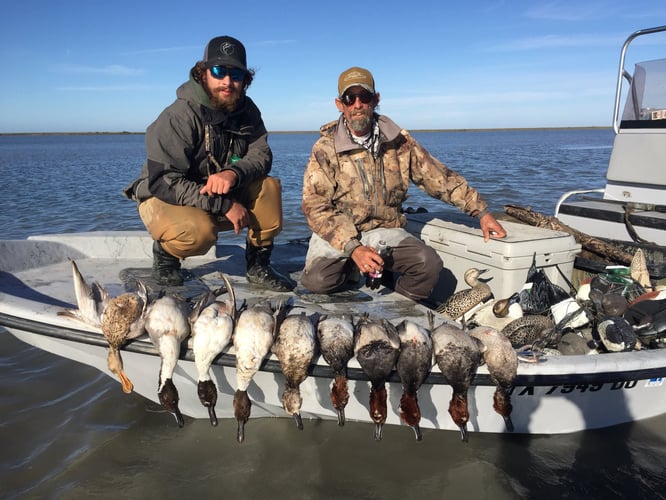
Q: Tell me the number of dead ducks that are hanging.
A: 10